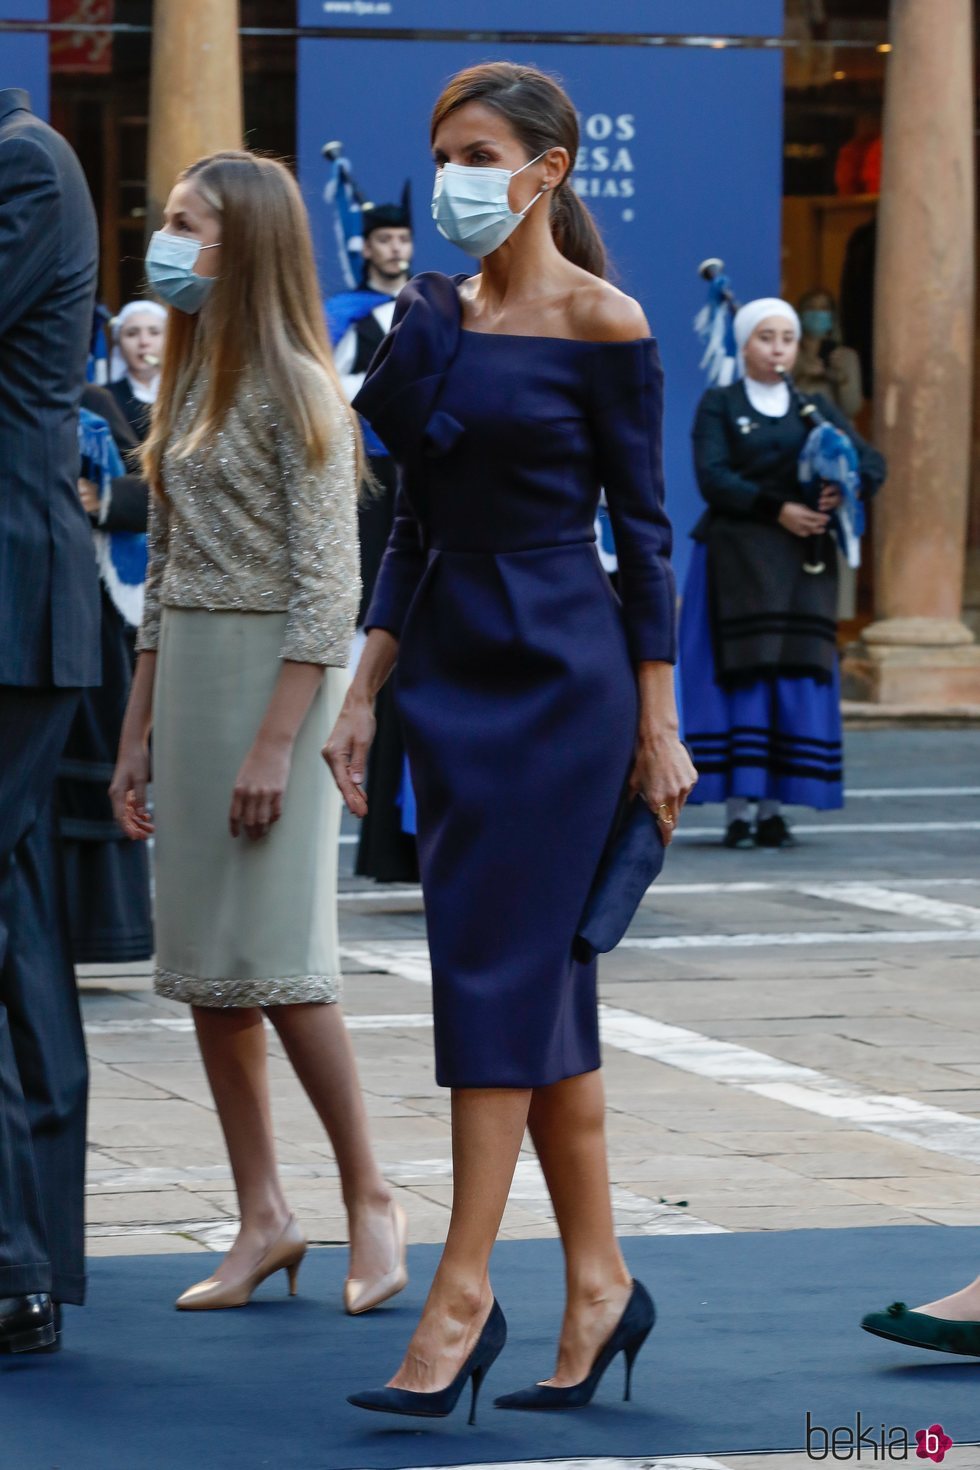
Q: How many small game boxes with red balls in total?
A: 0